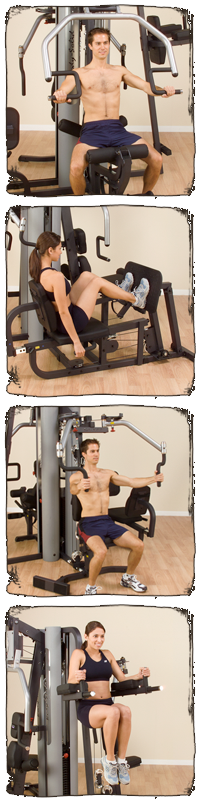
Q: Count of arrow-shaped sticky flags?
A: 0